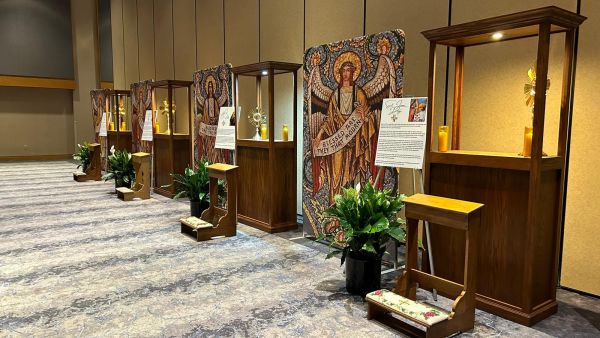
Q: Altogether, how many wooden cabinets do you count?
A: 4